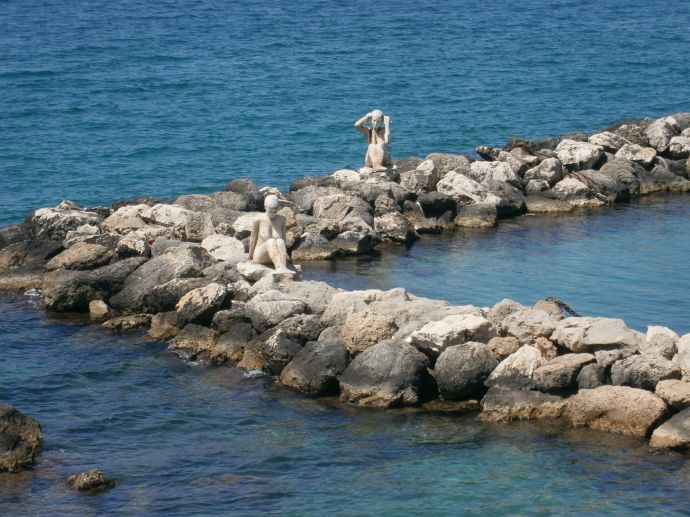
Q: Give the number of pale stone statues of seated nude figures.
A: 2